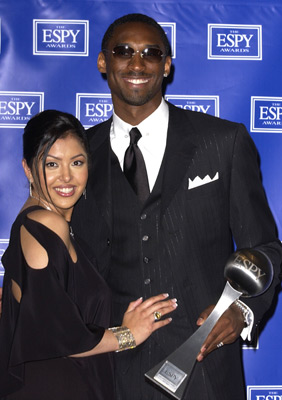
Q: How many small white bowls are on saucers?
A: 0